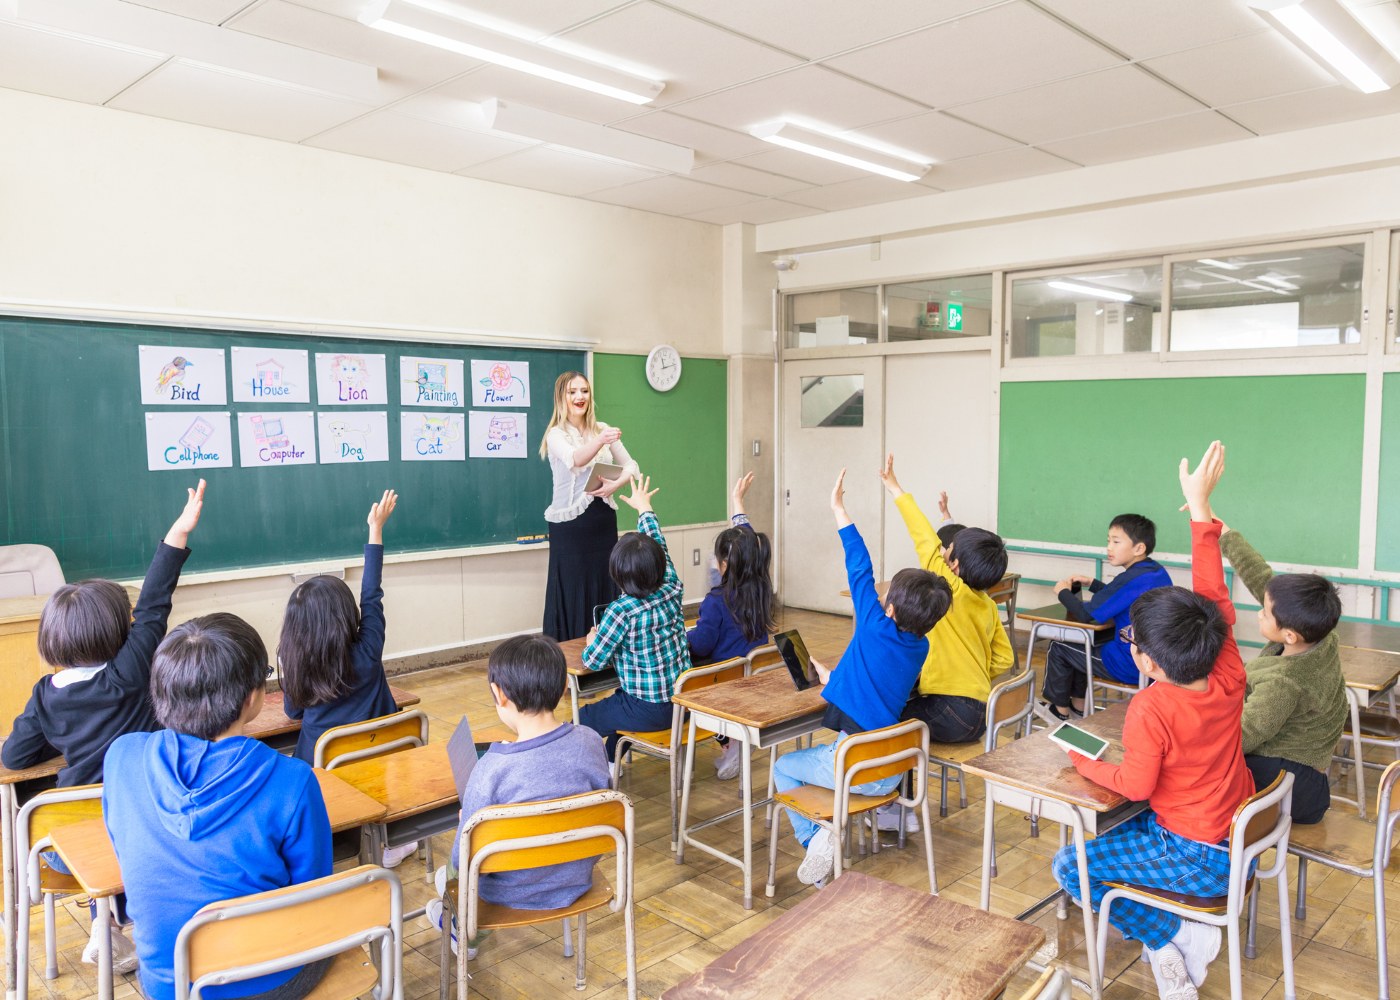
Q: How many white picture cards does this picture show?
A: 10